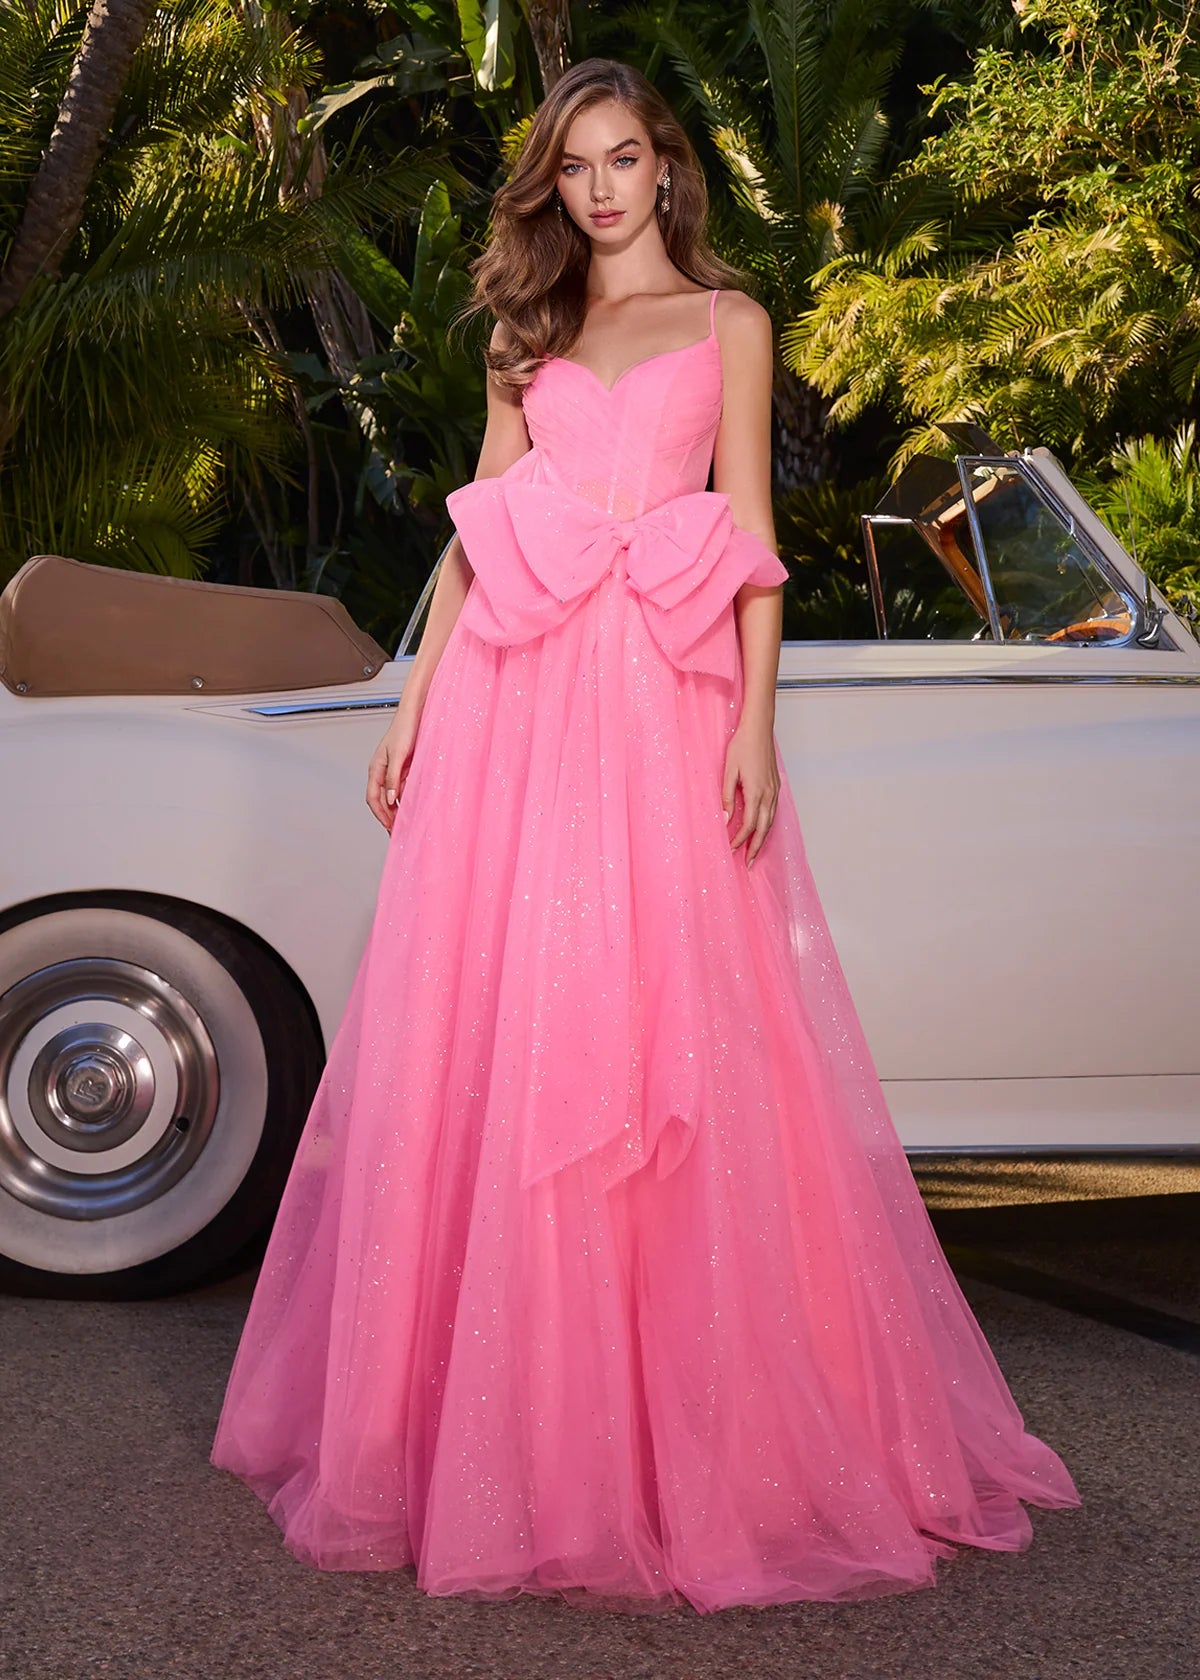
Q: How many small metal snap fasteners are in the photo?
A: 3